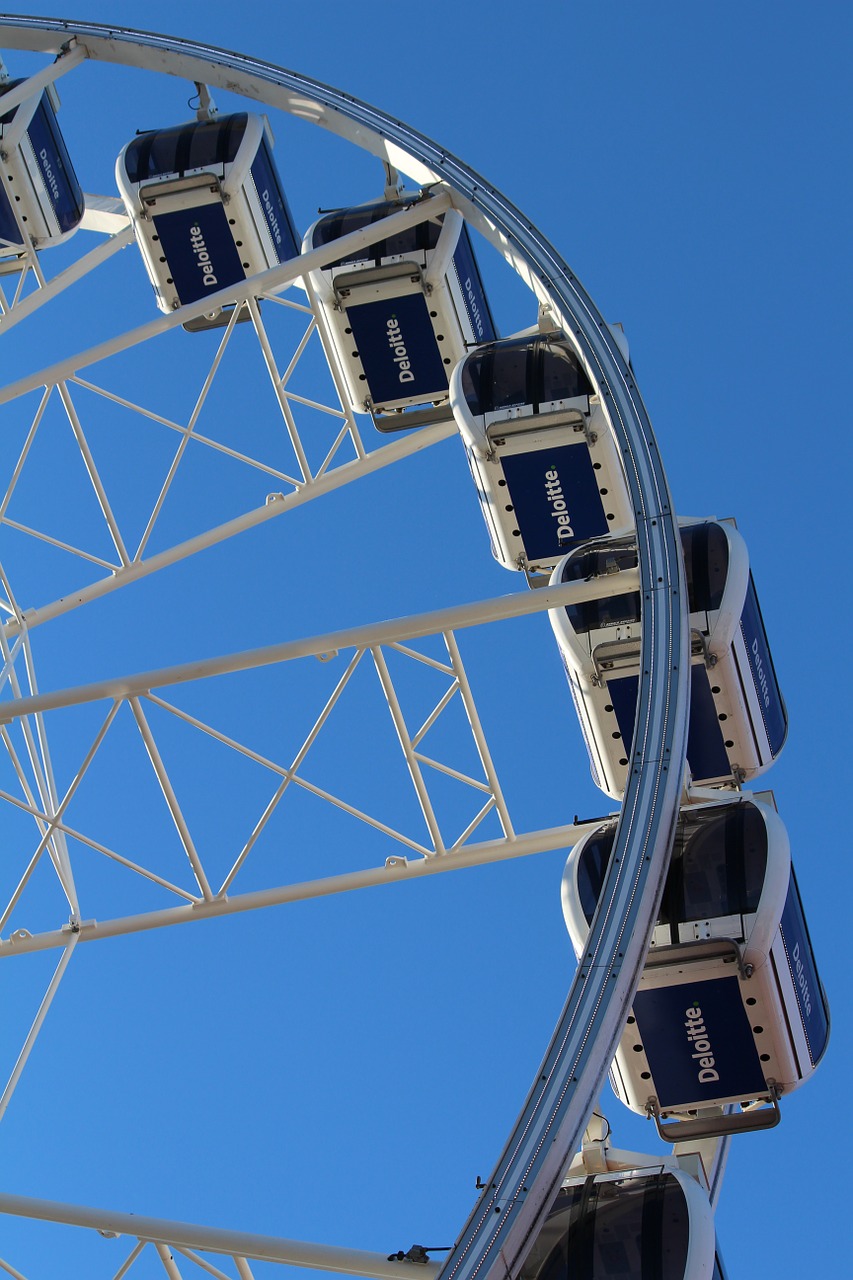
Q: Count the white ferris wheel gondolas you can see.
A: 7